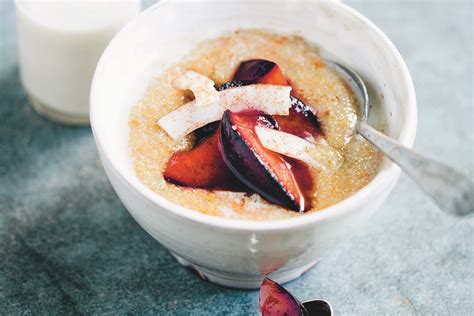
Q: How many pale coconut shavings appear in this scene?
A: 3